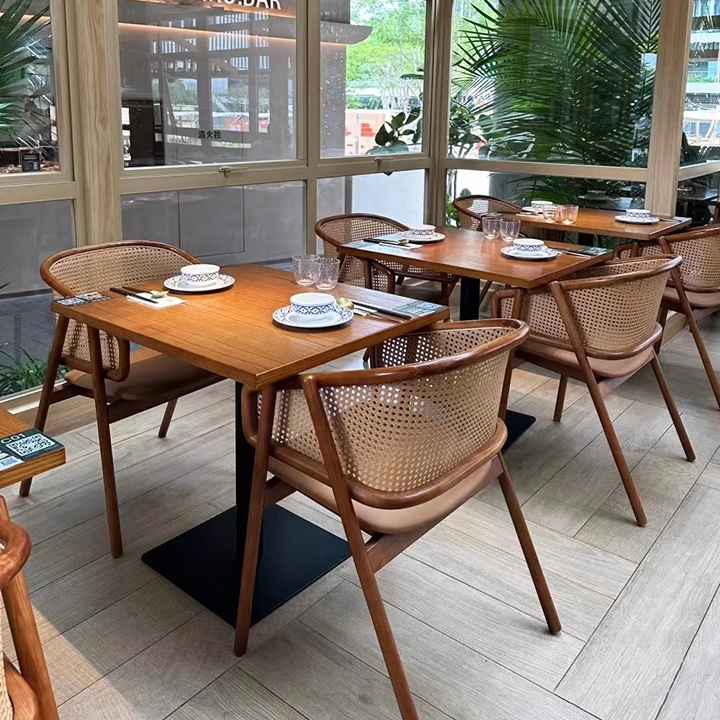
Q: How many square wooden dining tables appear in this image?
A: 4